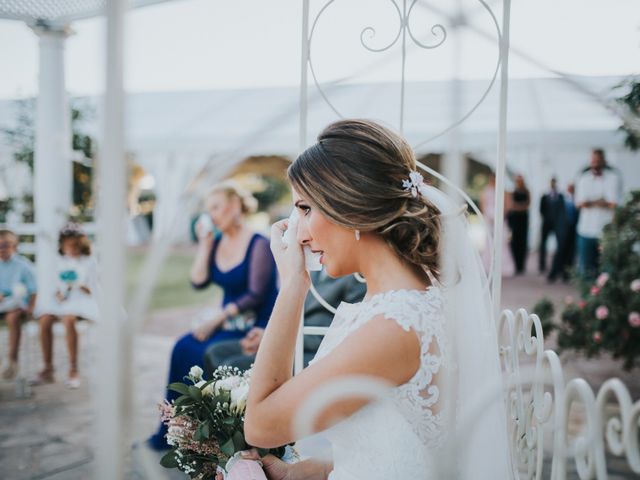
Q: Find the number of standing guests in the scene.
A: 5